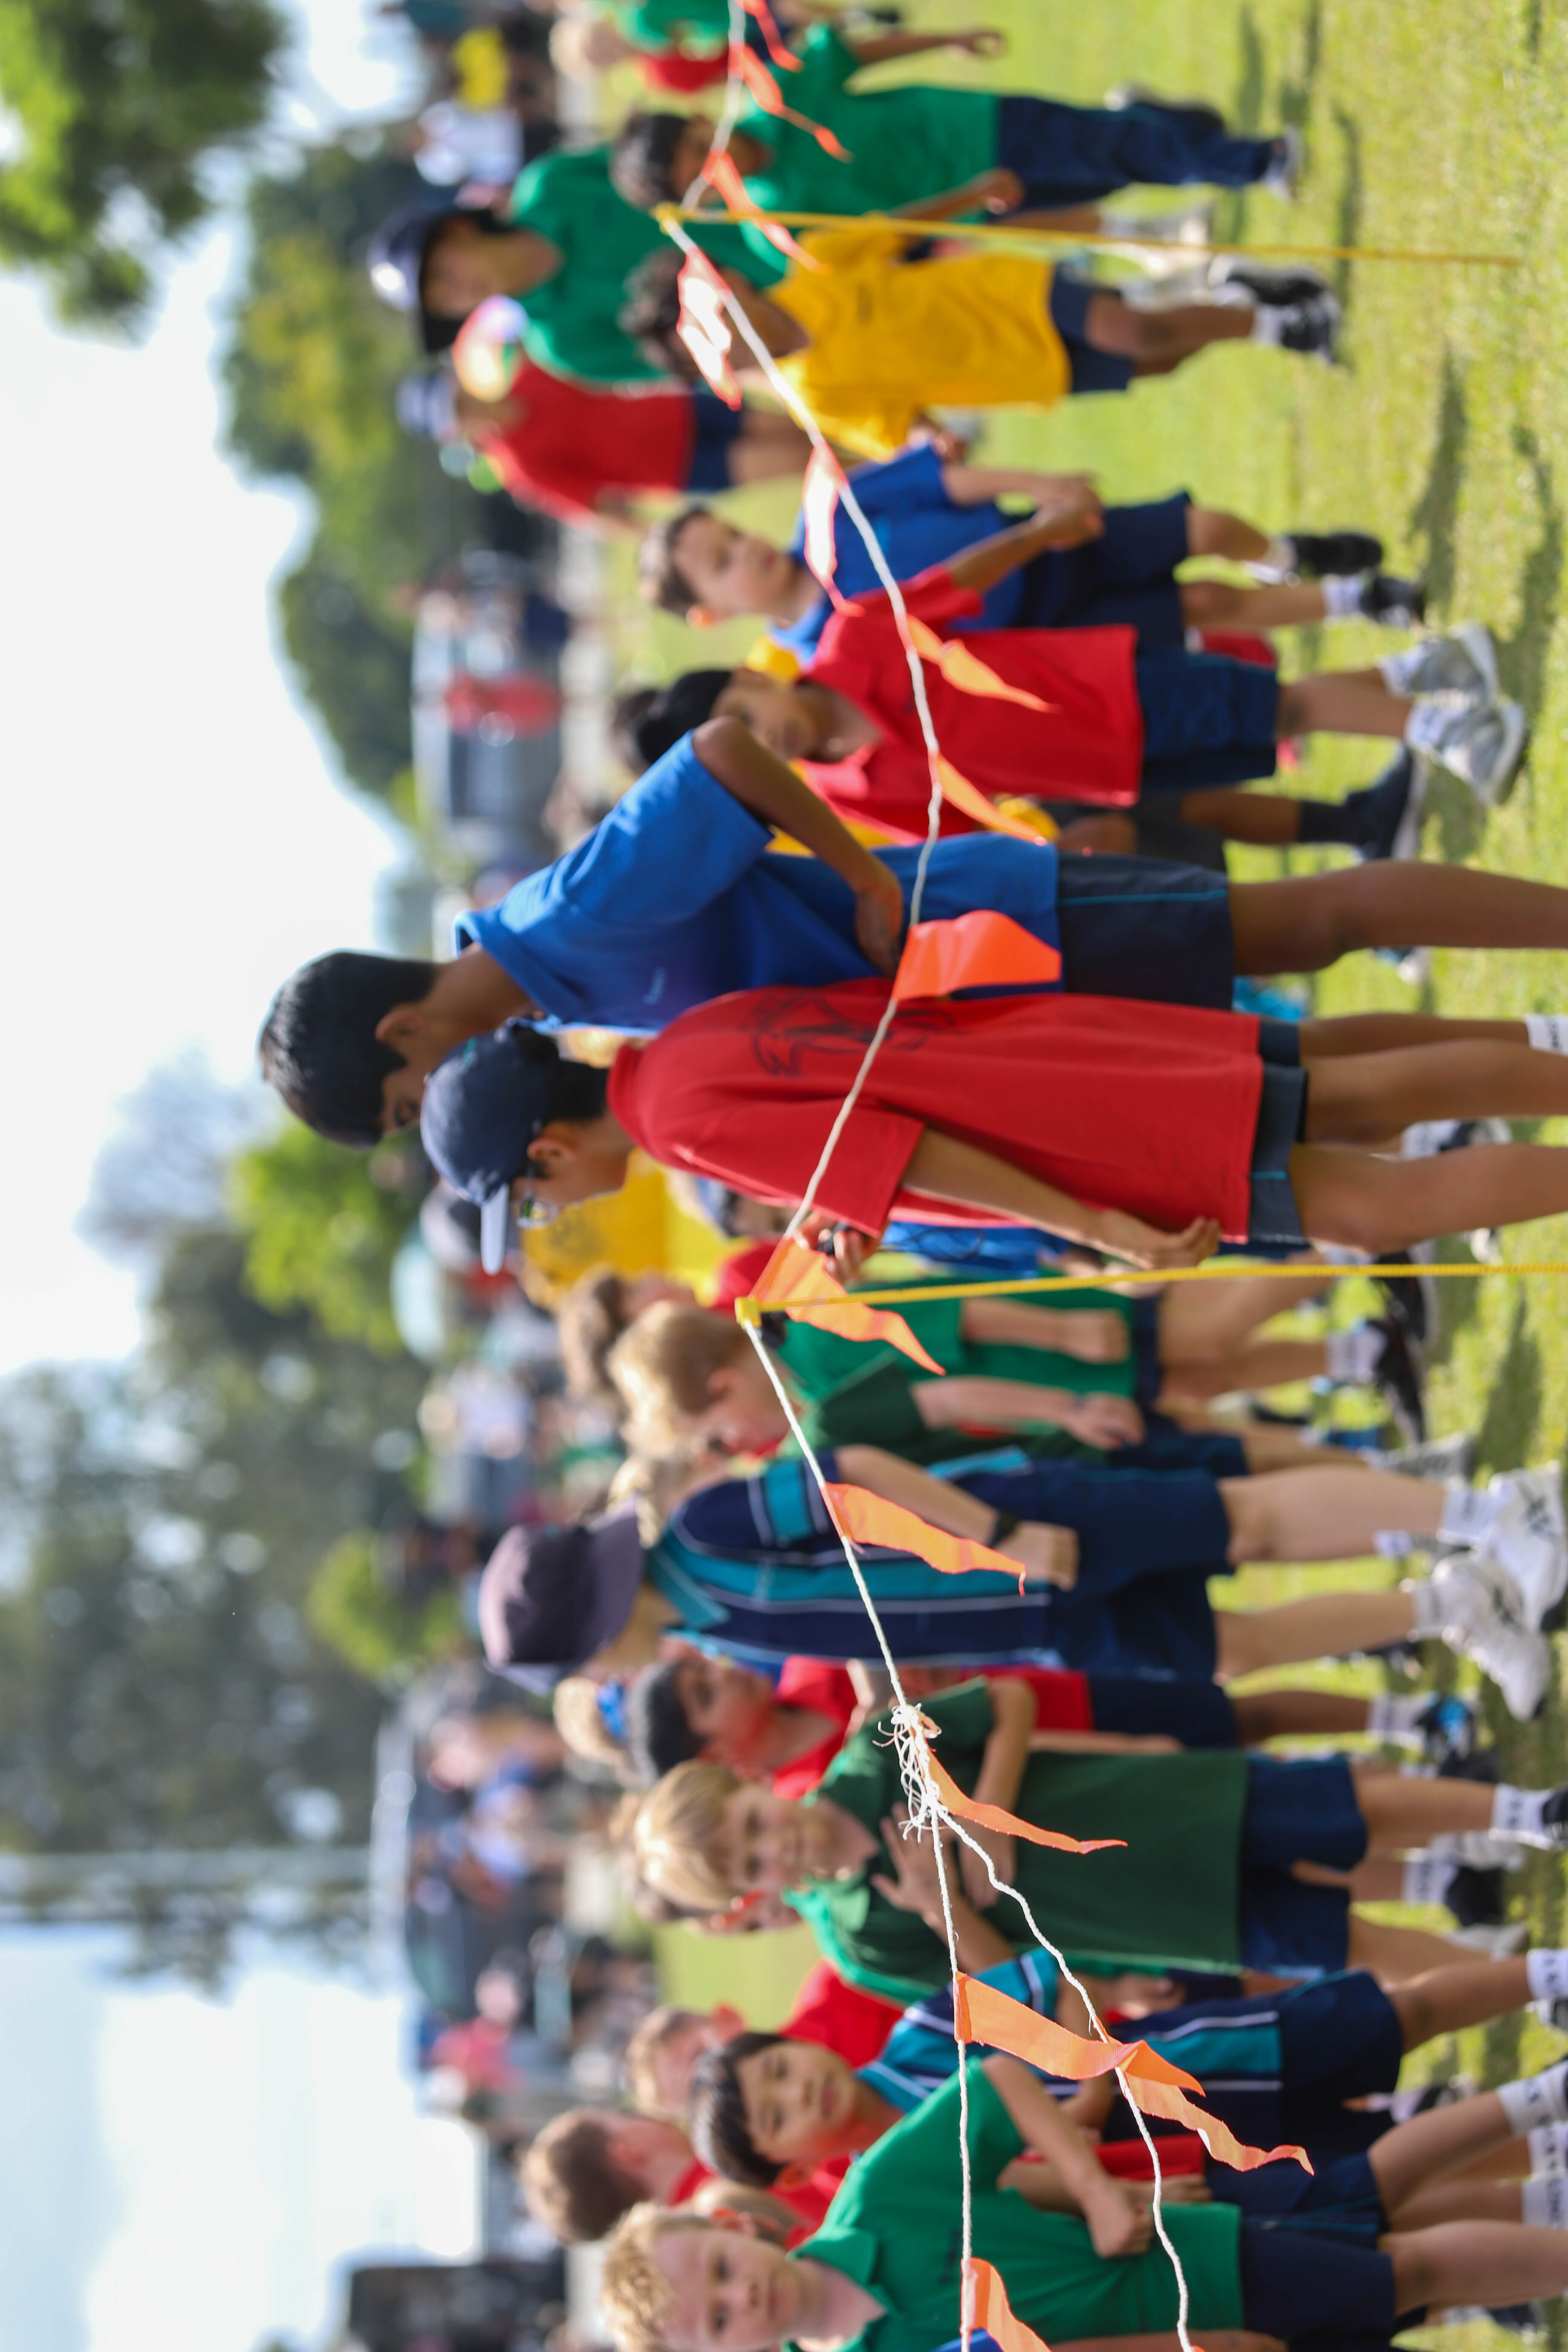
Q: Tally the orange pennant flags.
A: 14